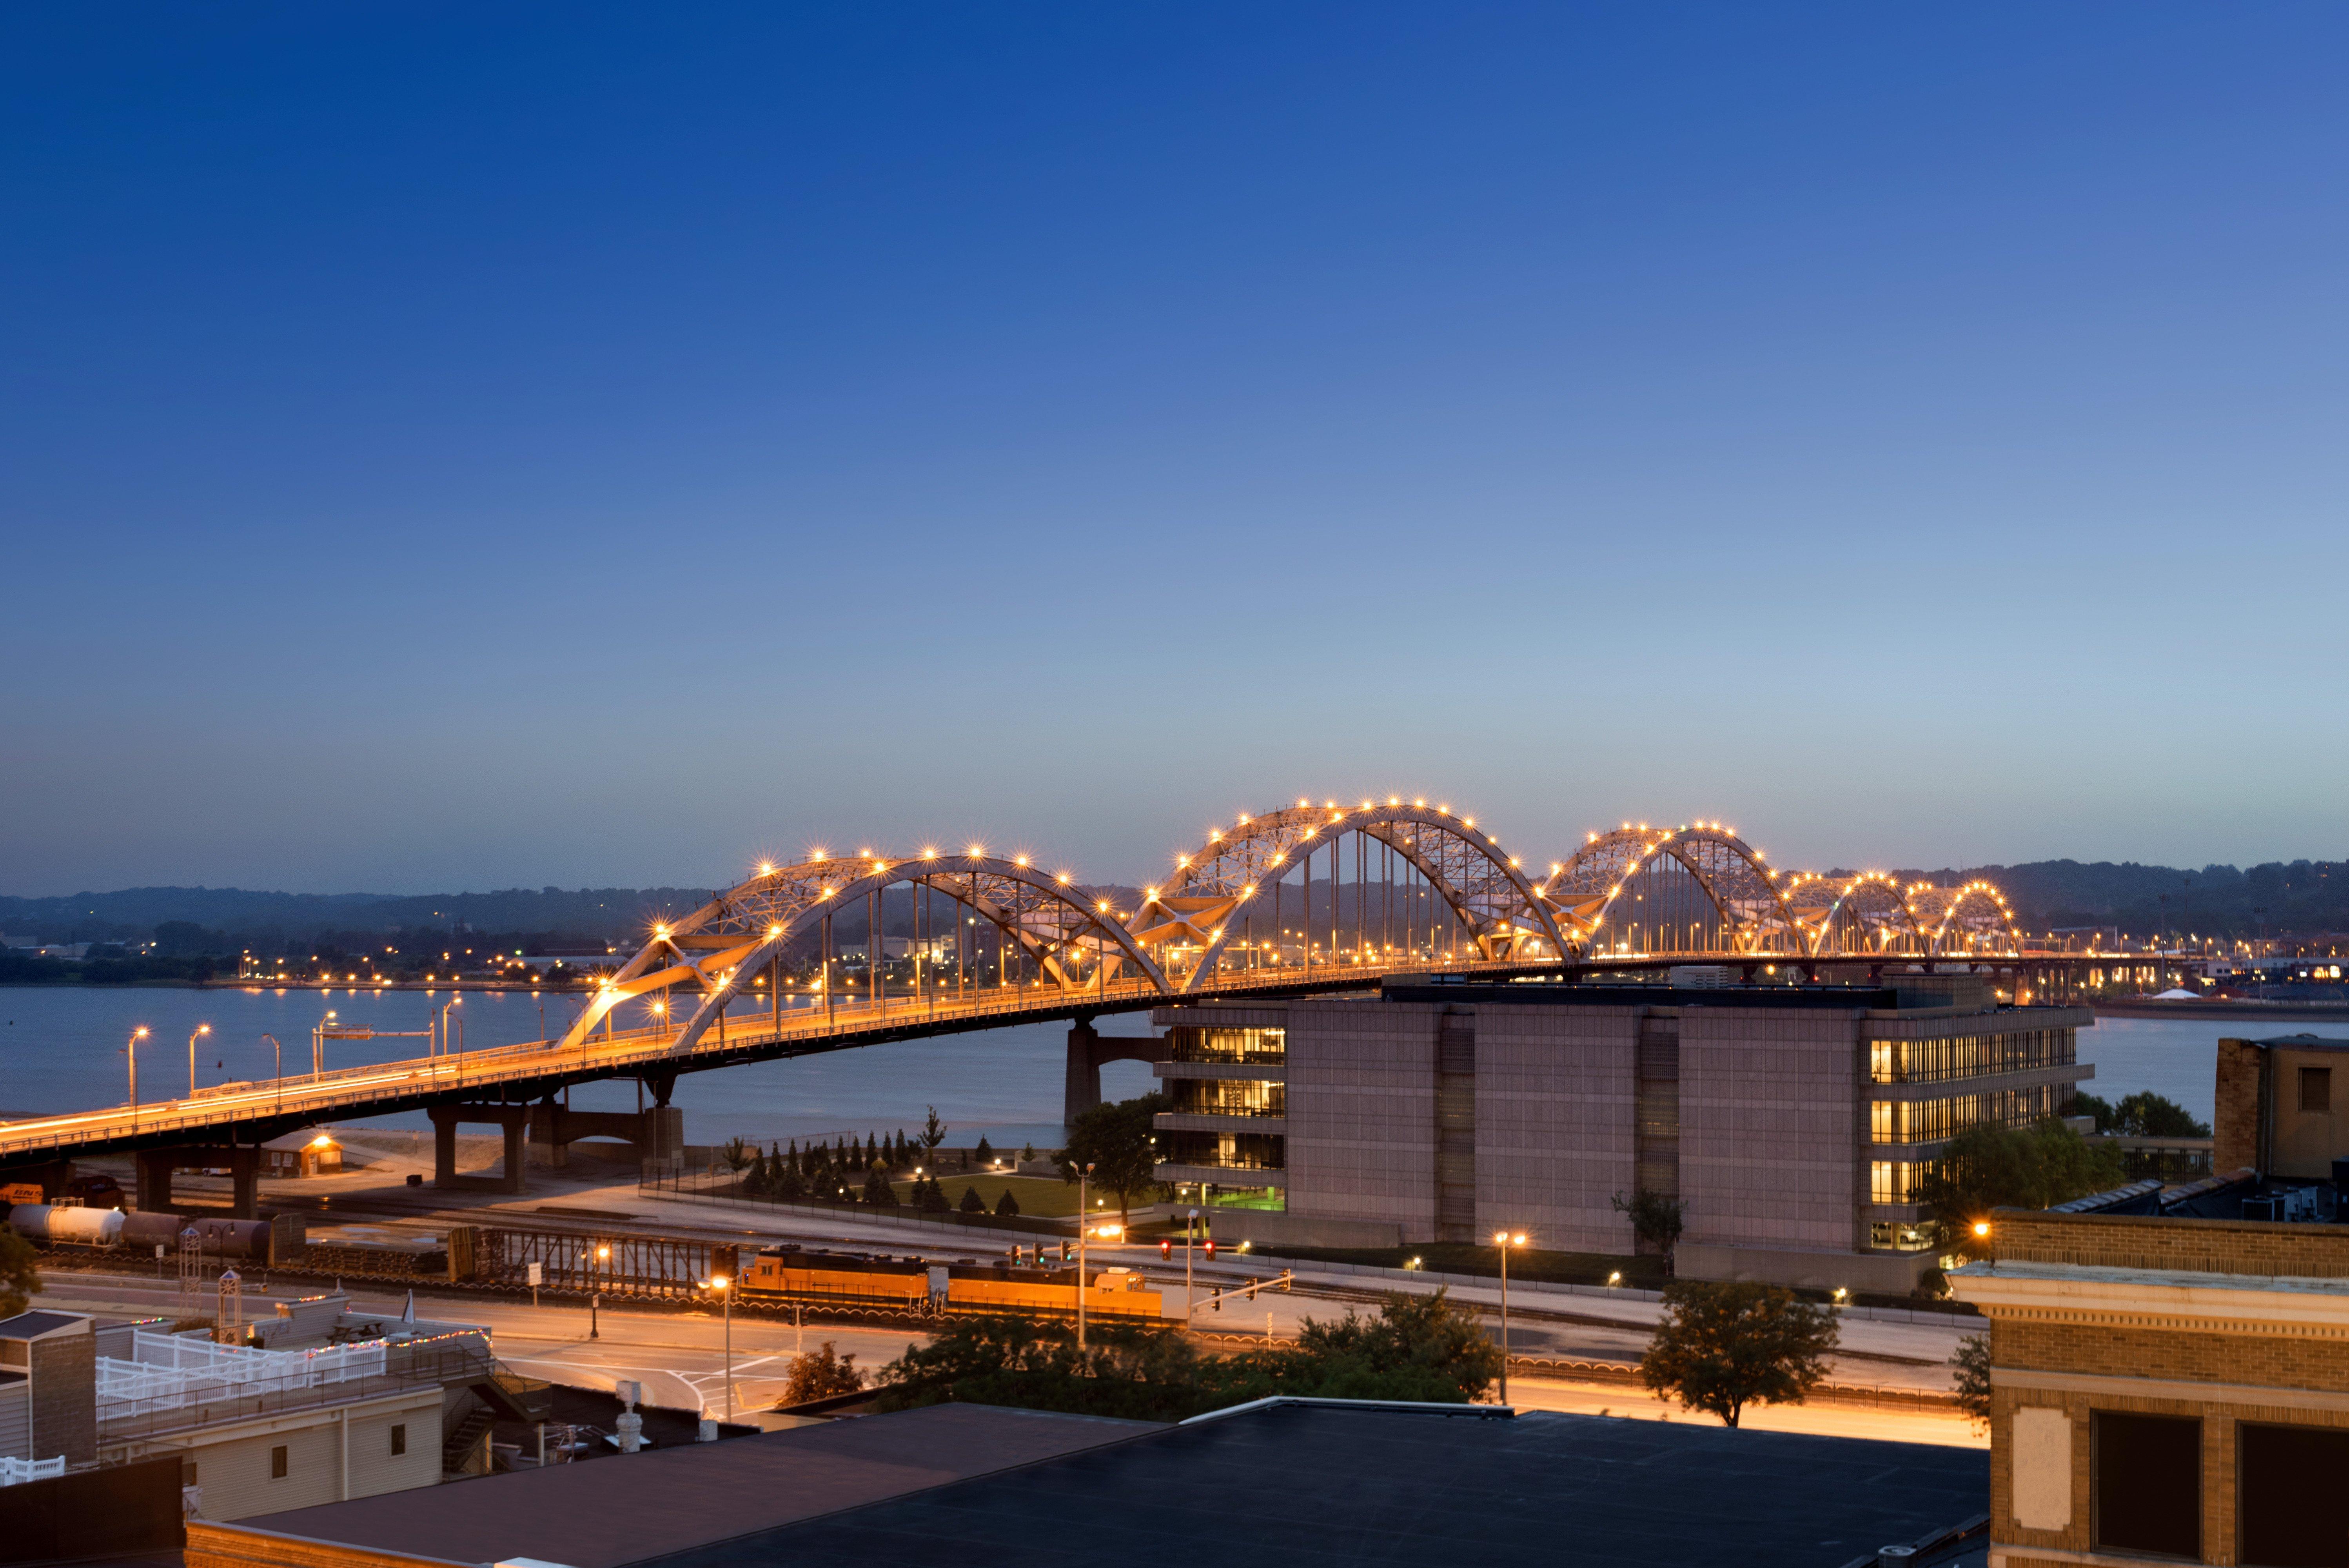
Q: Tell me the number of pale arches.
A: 5